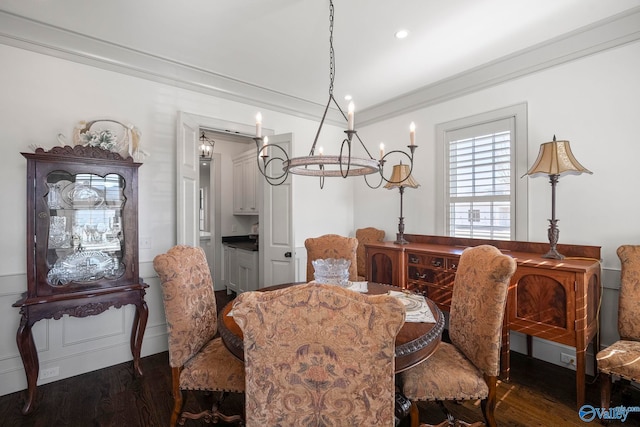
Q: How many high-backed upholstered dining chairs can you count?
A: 6